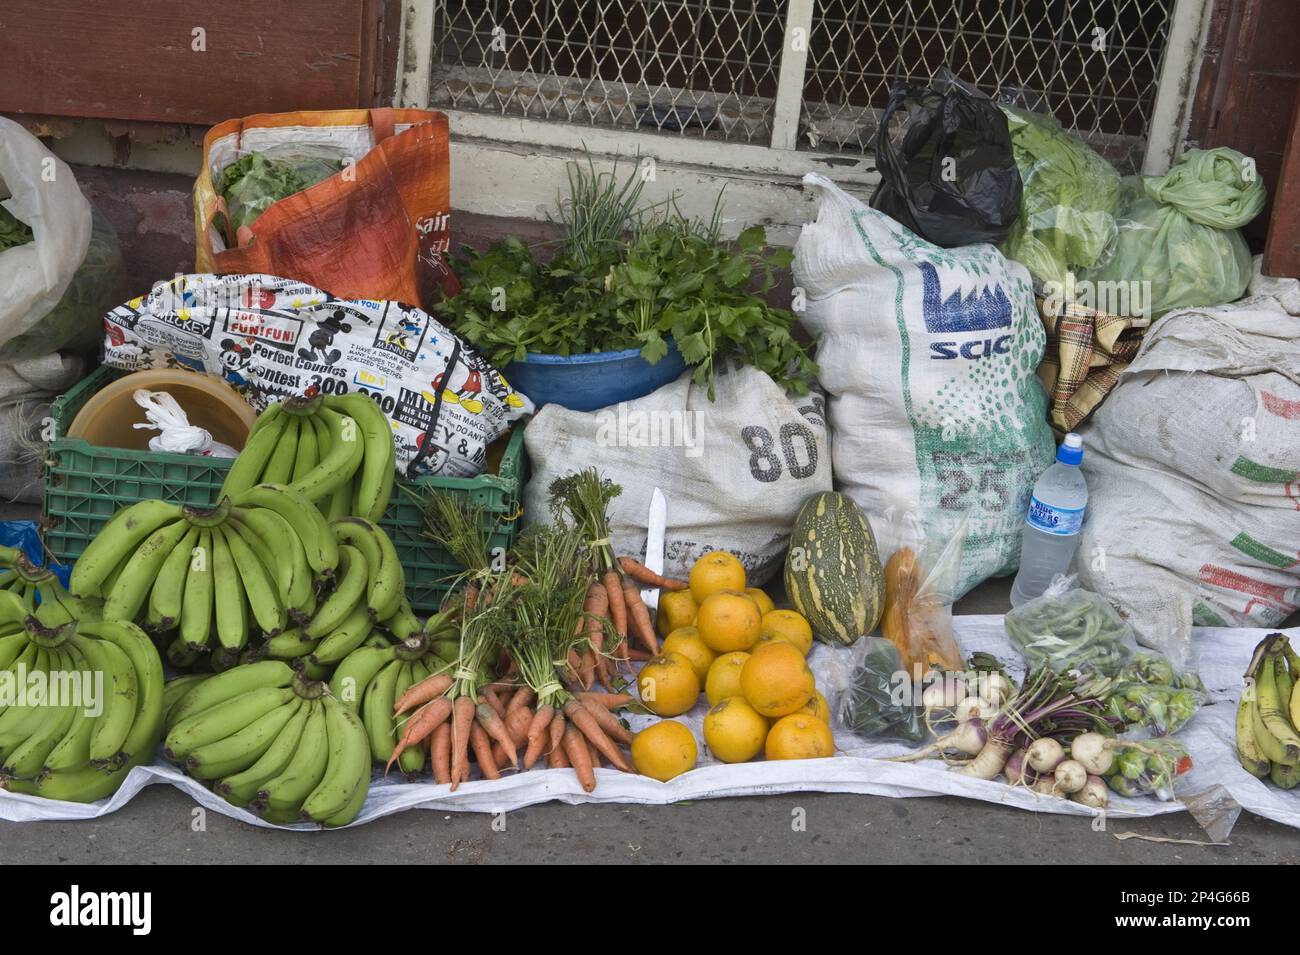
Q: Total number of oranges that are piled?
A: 14